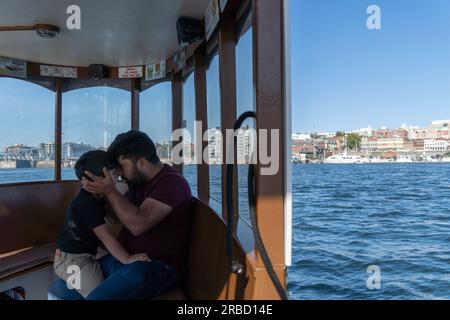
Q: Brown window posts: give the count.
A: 6